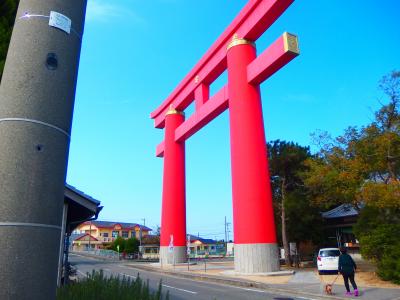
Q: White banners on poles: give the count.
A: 2